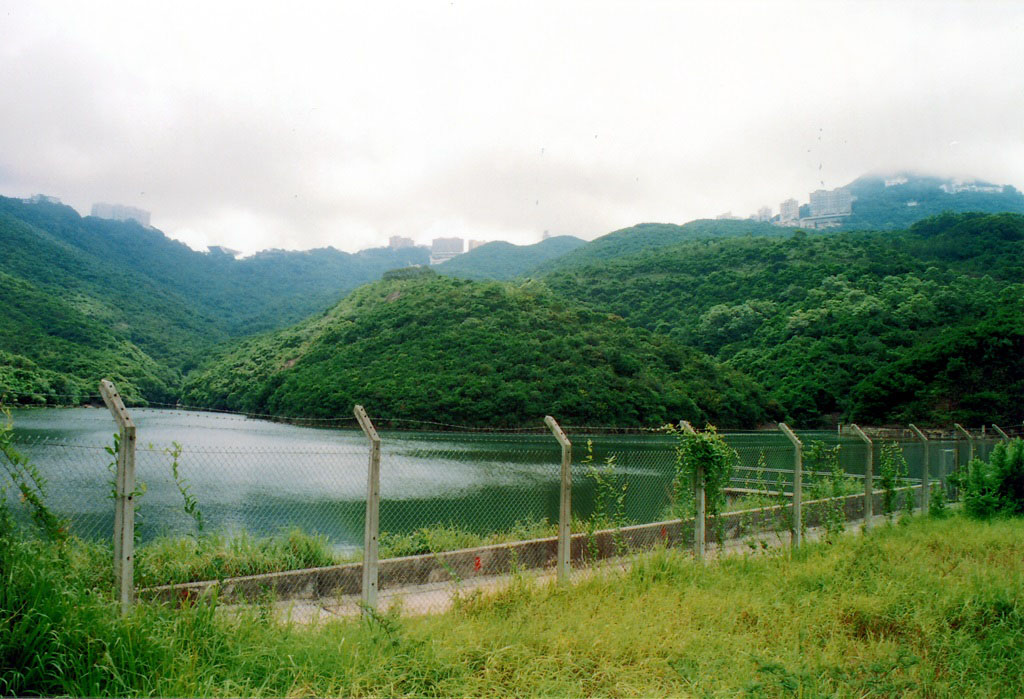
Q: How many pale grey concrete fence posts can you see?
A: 9